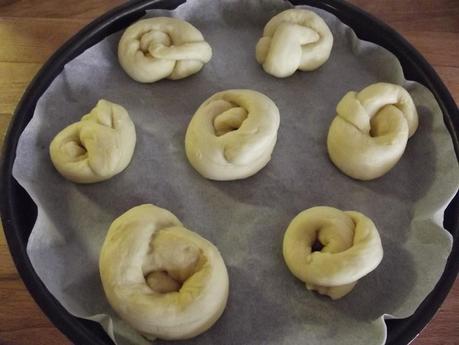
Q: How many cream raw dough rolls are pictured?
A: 7